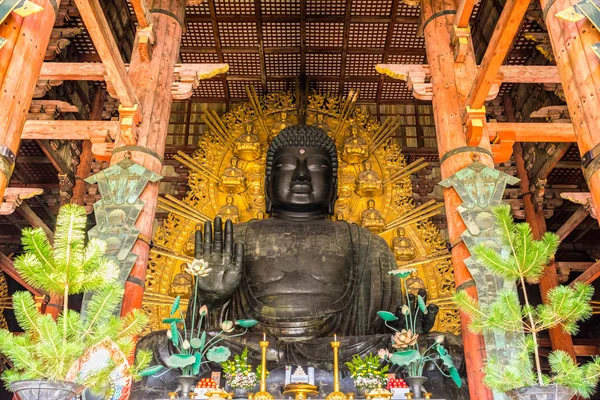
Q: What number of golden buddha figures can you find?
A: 12